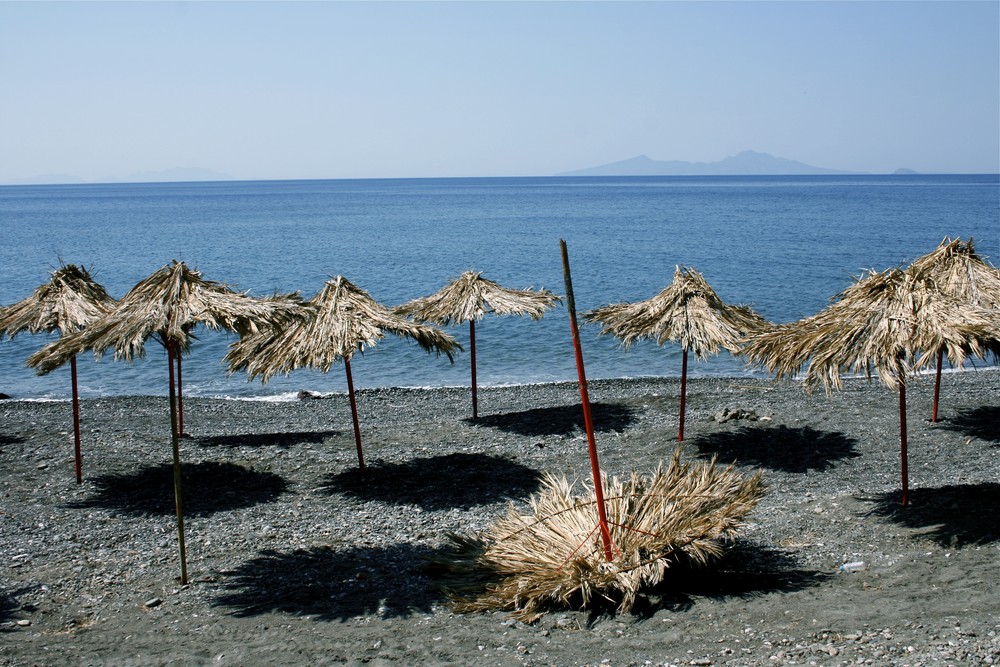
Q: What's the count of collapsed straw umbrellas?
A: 1